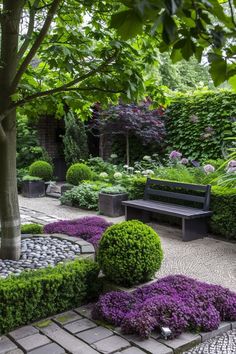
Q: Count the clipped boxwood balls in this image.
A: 3